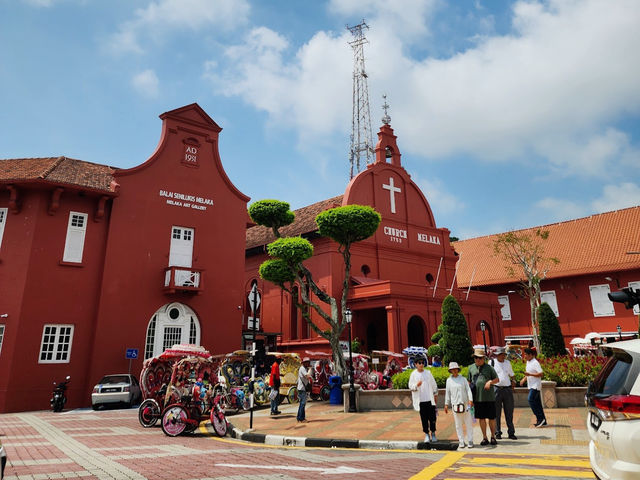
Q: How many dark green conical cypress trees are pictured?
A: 2